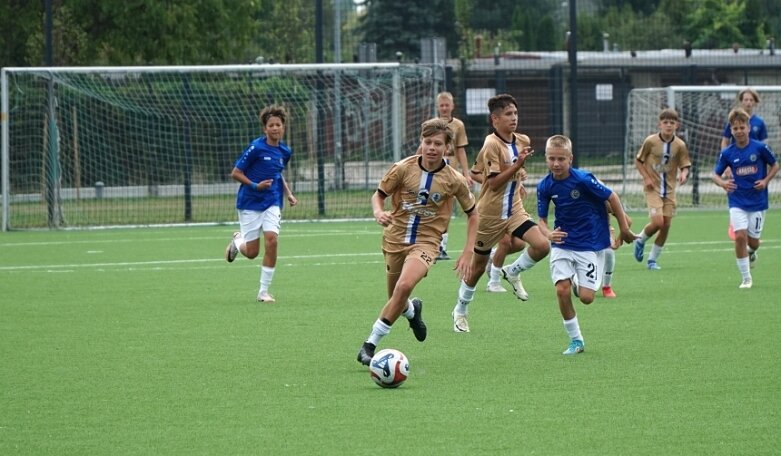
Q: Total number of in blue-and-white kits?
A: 4